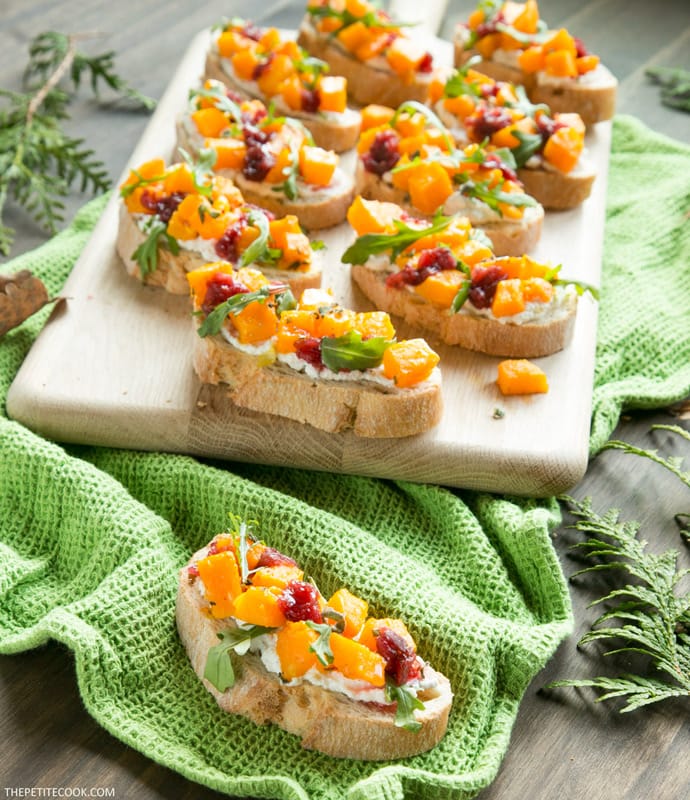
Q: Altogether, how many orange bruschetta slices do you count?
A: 10